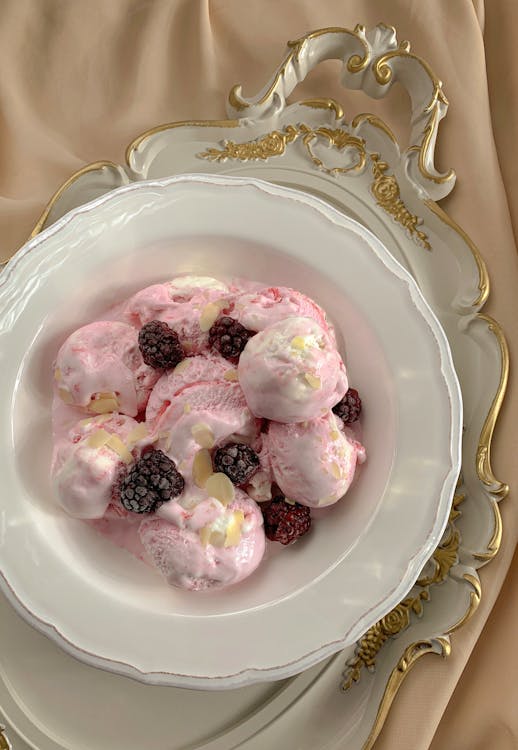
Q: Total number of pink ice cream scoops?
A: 8